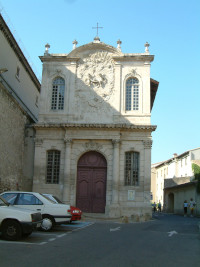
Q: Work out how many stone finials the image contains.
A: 4